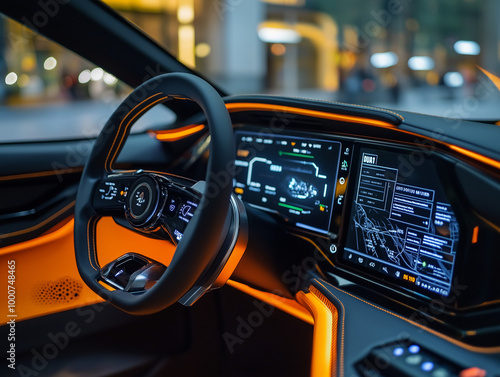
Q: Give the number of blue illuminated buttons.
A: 3